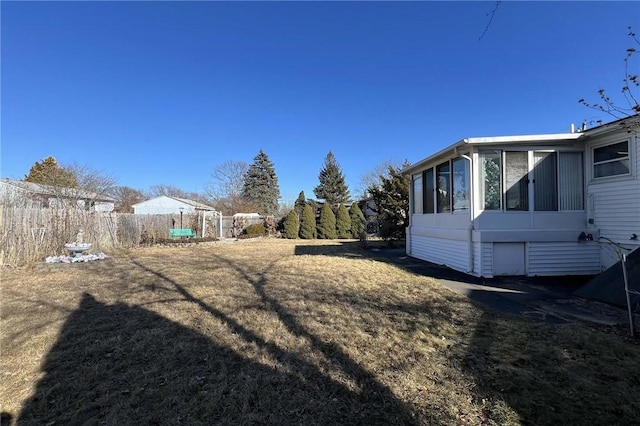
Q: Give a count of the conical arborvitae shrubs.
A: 5